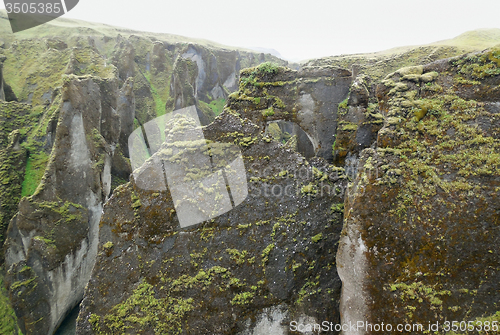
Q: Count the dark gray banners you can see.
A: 1